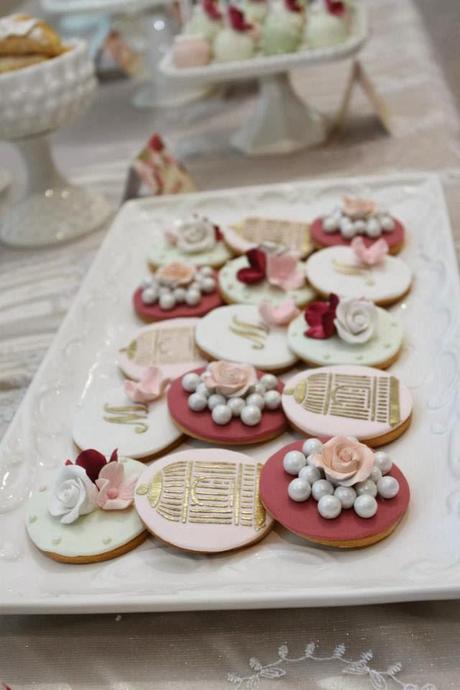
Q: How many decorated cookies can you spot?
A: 15